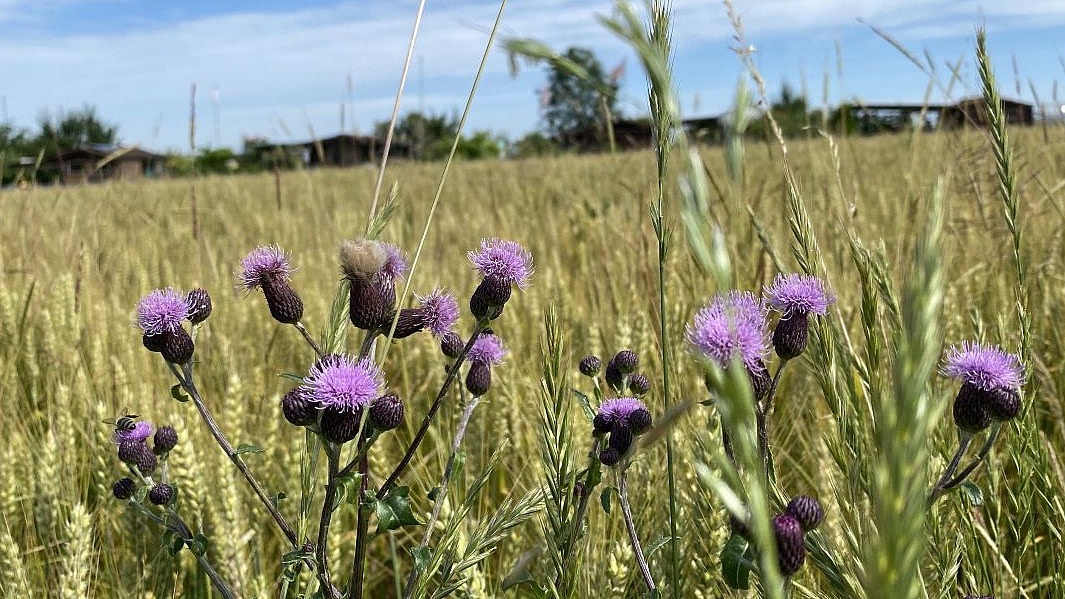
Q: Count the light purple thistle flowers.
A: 12